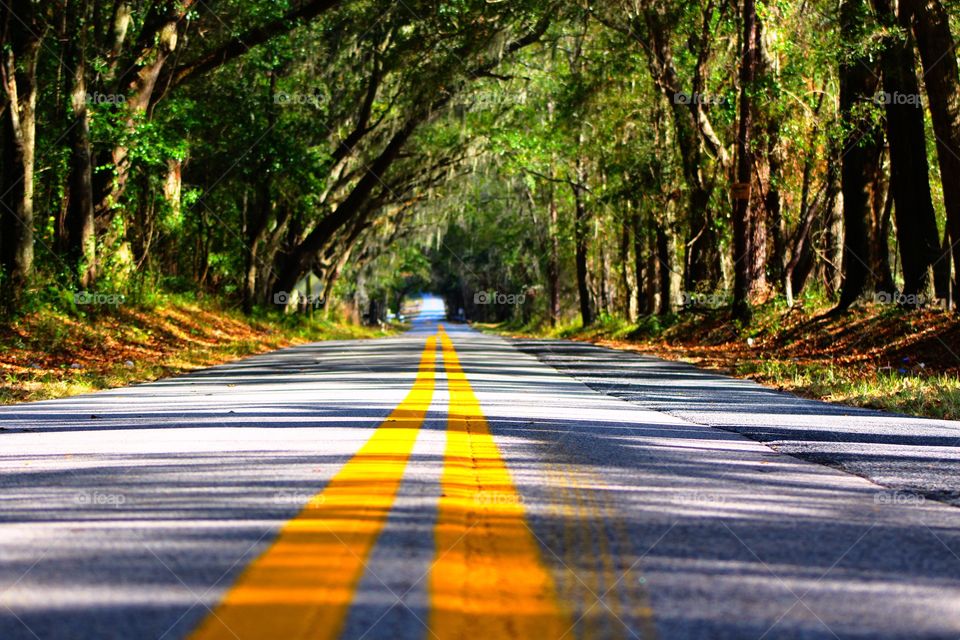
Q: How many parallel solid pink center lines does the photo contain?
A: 0